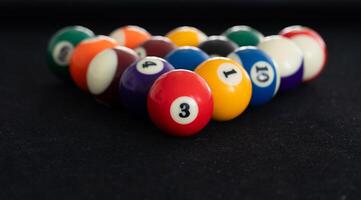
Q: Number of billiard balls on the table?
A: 15